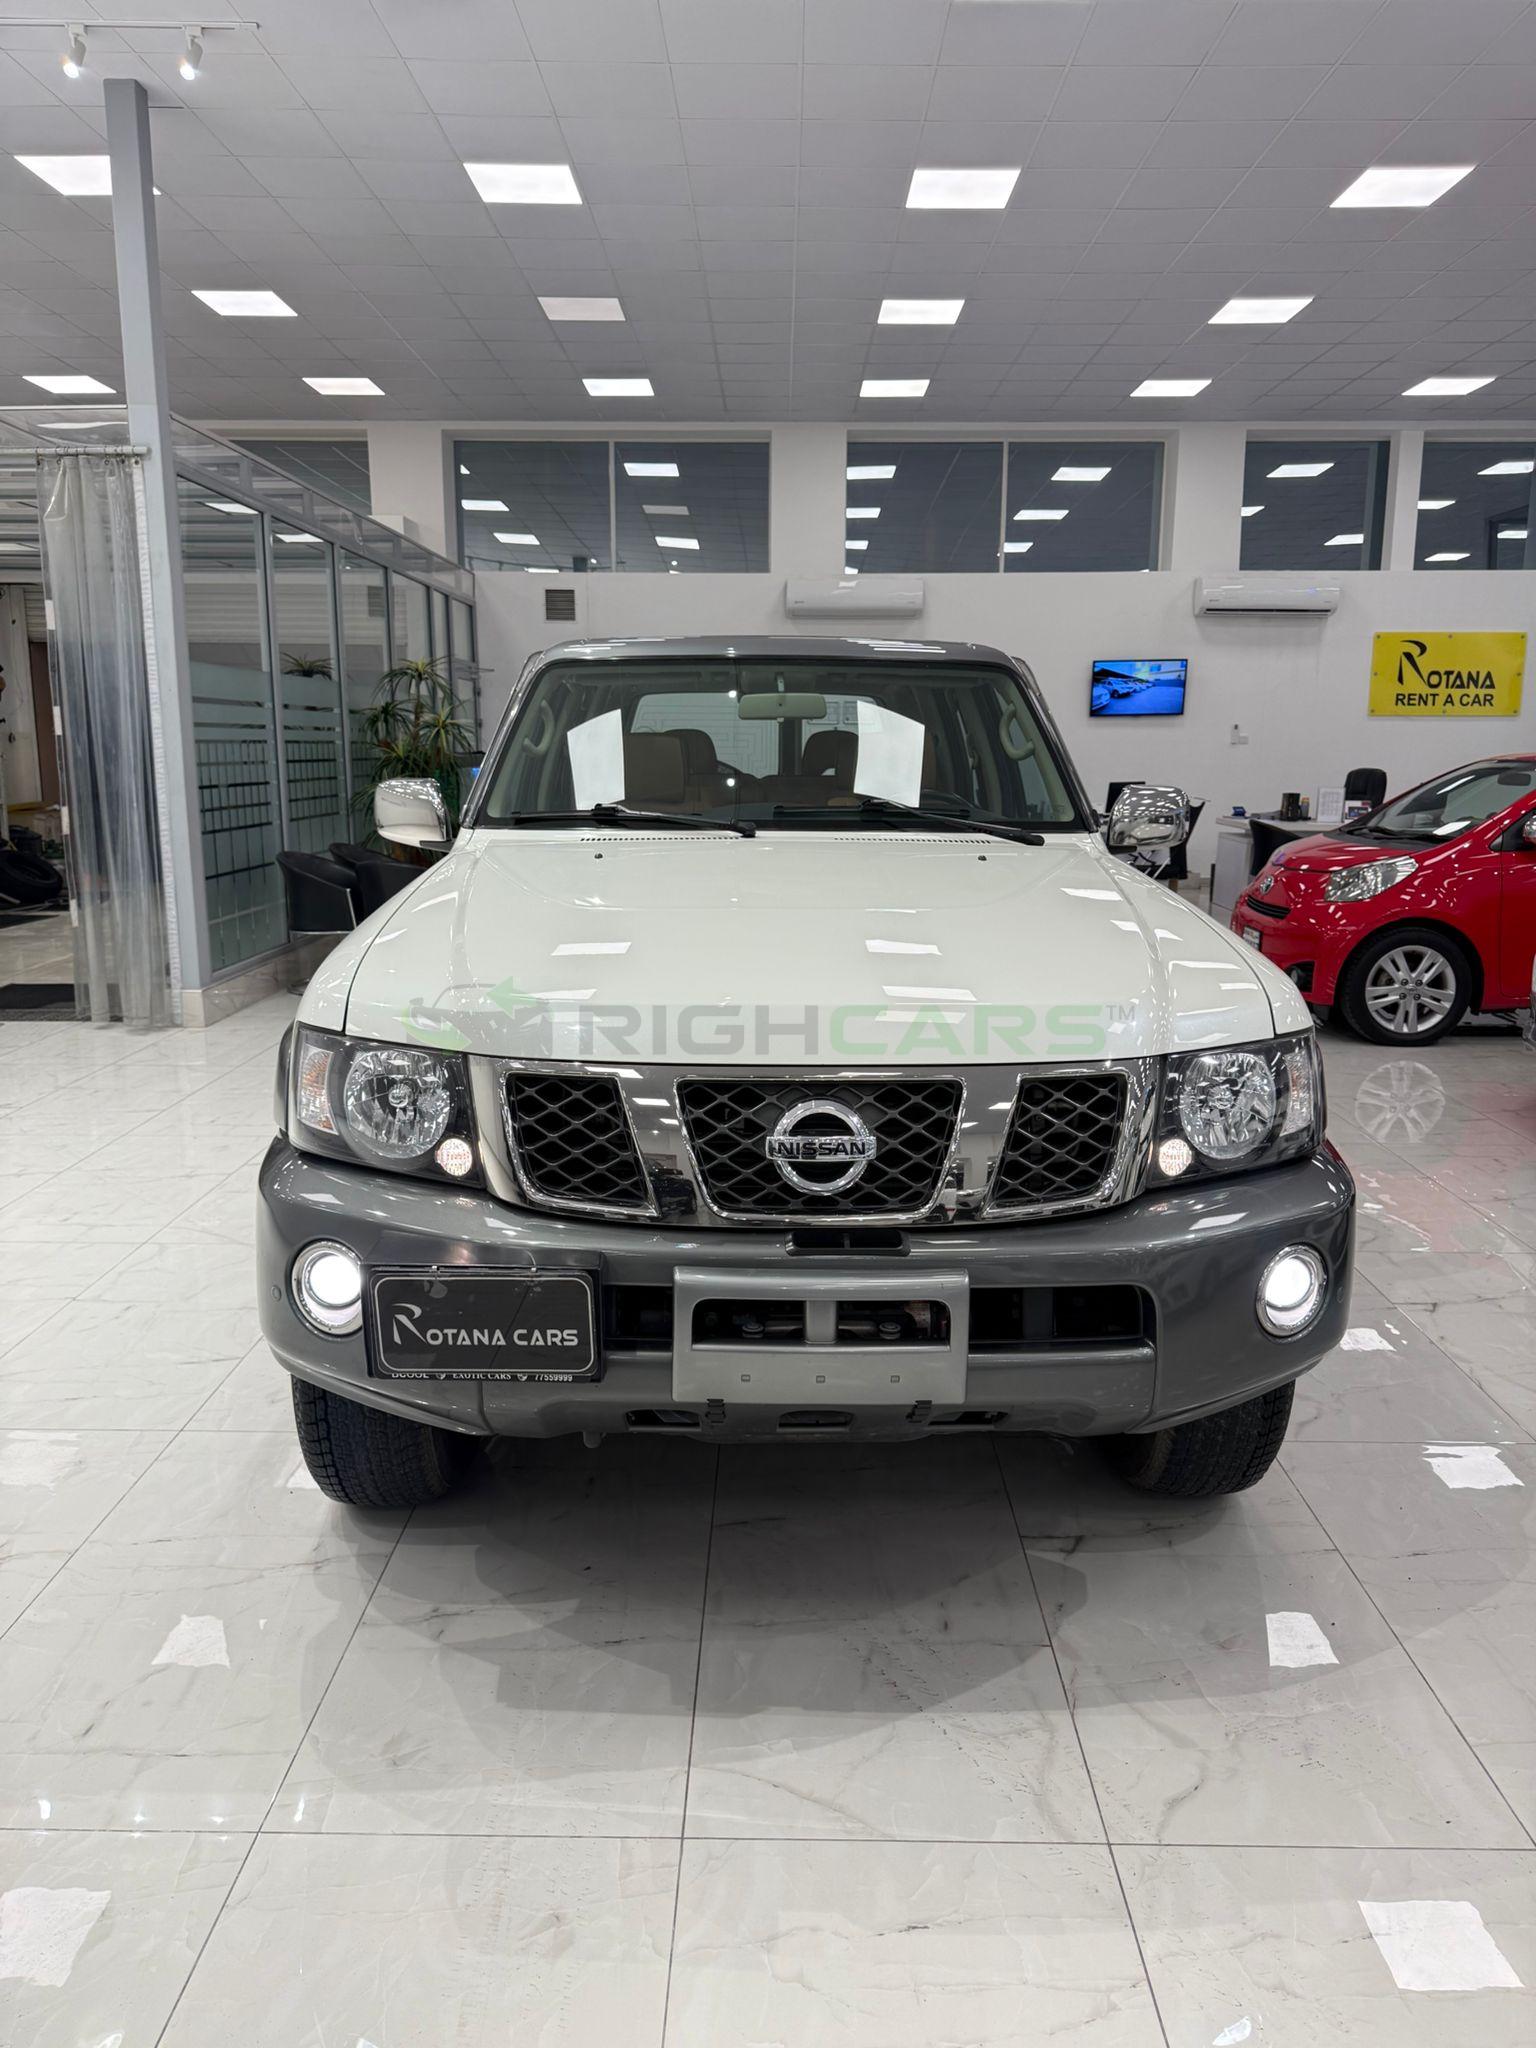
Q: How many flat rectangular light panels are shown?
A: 14